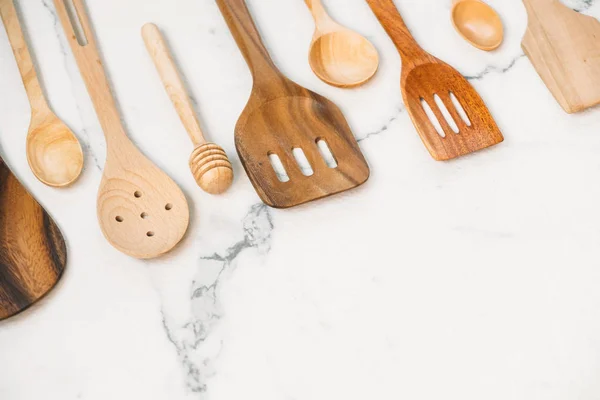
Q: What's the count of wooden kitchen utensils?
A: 9